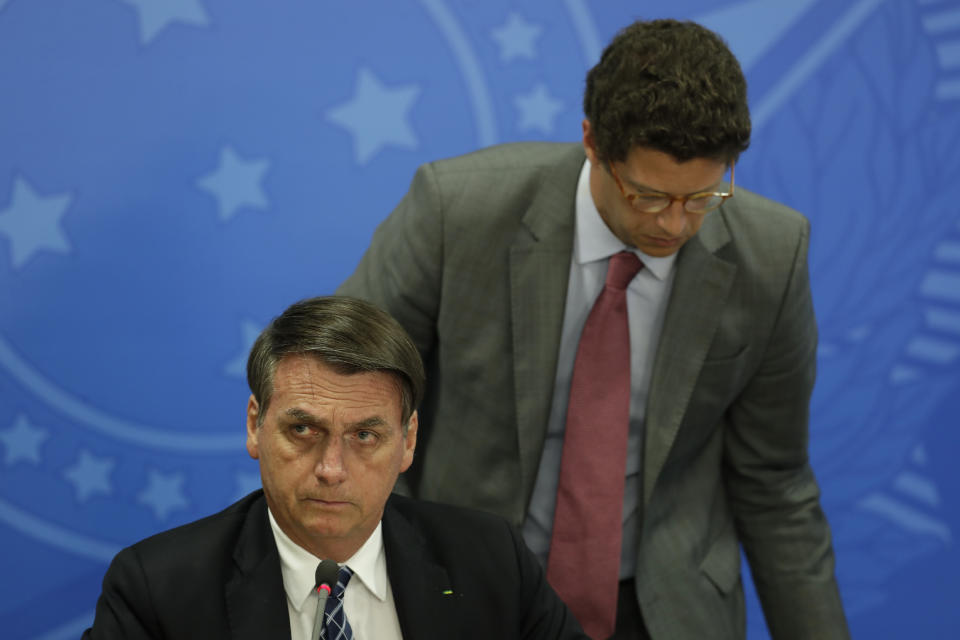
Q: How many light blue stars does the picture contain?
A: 11